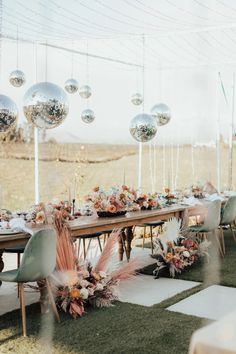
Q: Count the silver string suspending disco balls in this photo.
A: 9